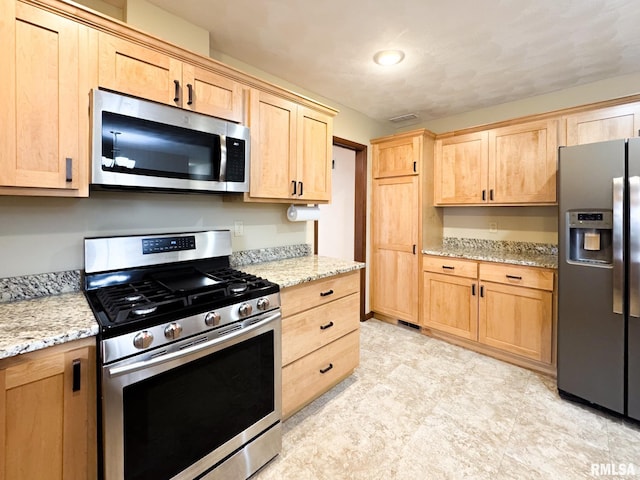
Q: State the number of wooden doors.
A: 13